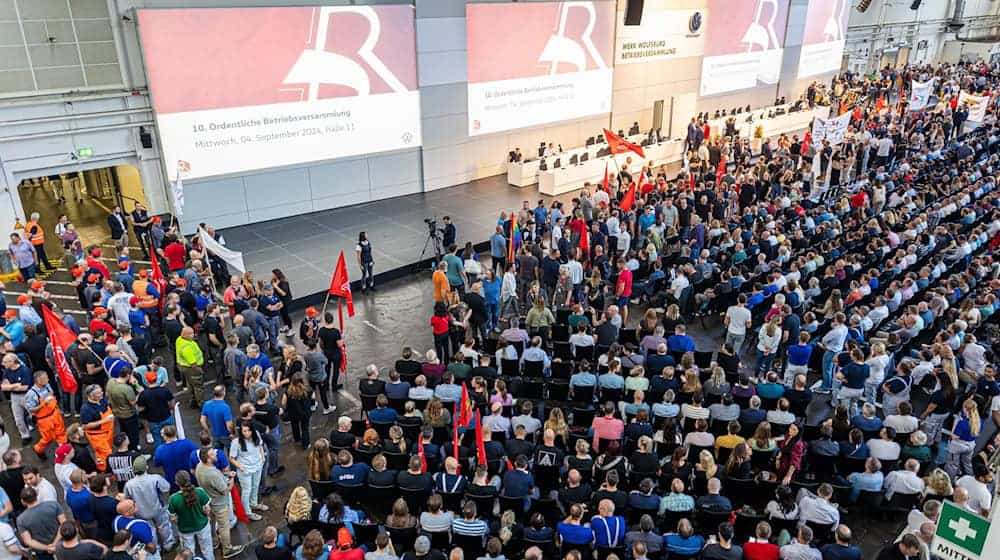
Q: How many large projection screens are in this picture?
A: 4